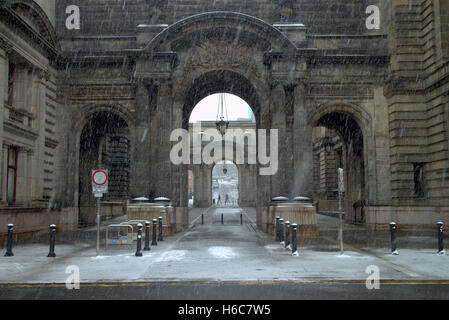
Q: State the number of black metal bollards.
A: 15